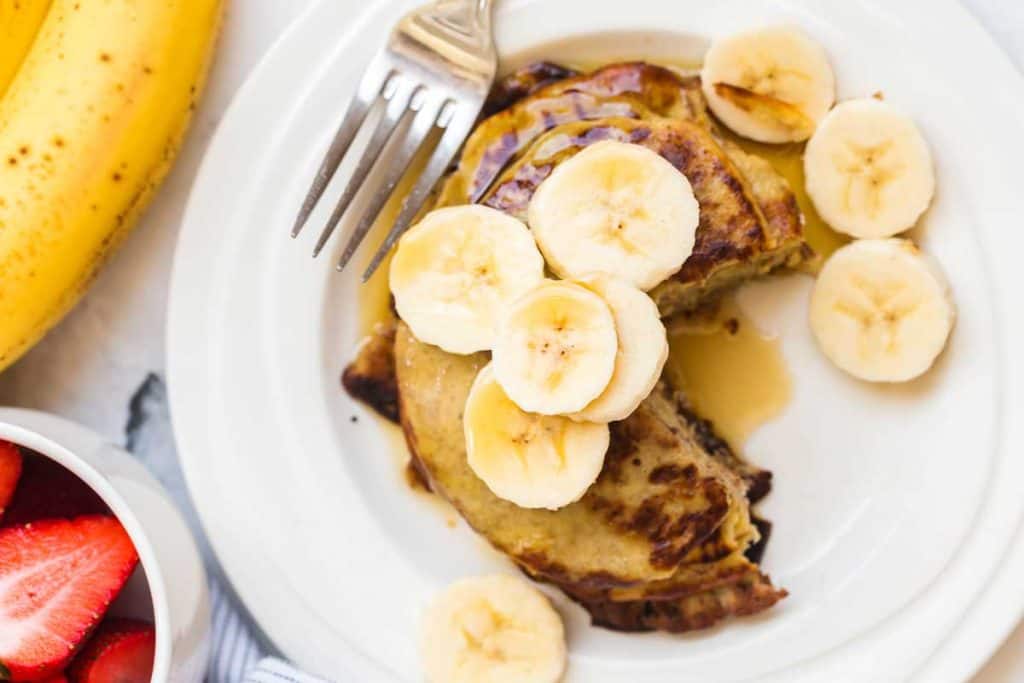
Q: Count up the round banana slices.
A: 9